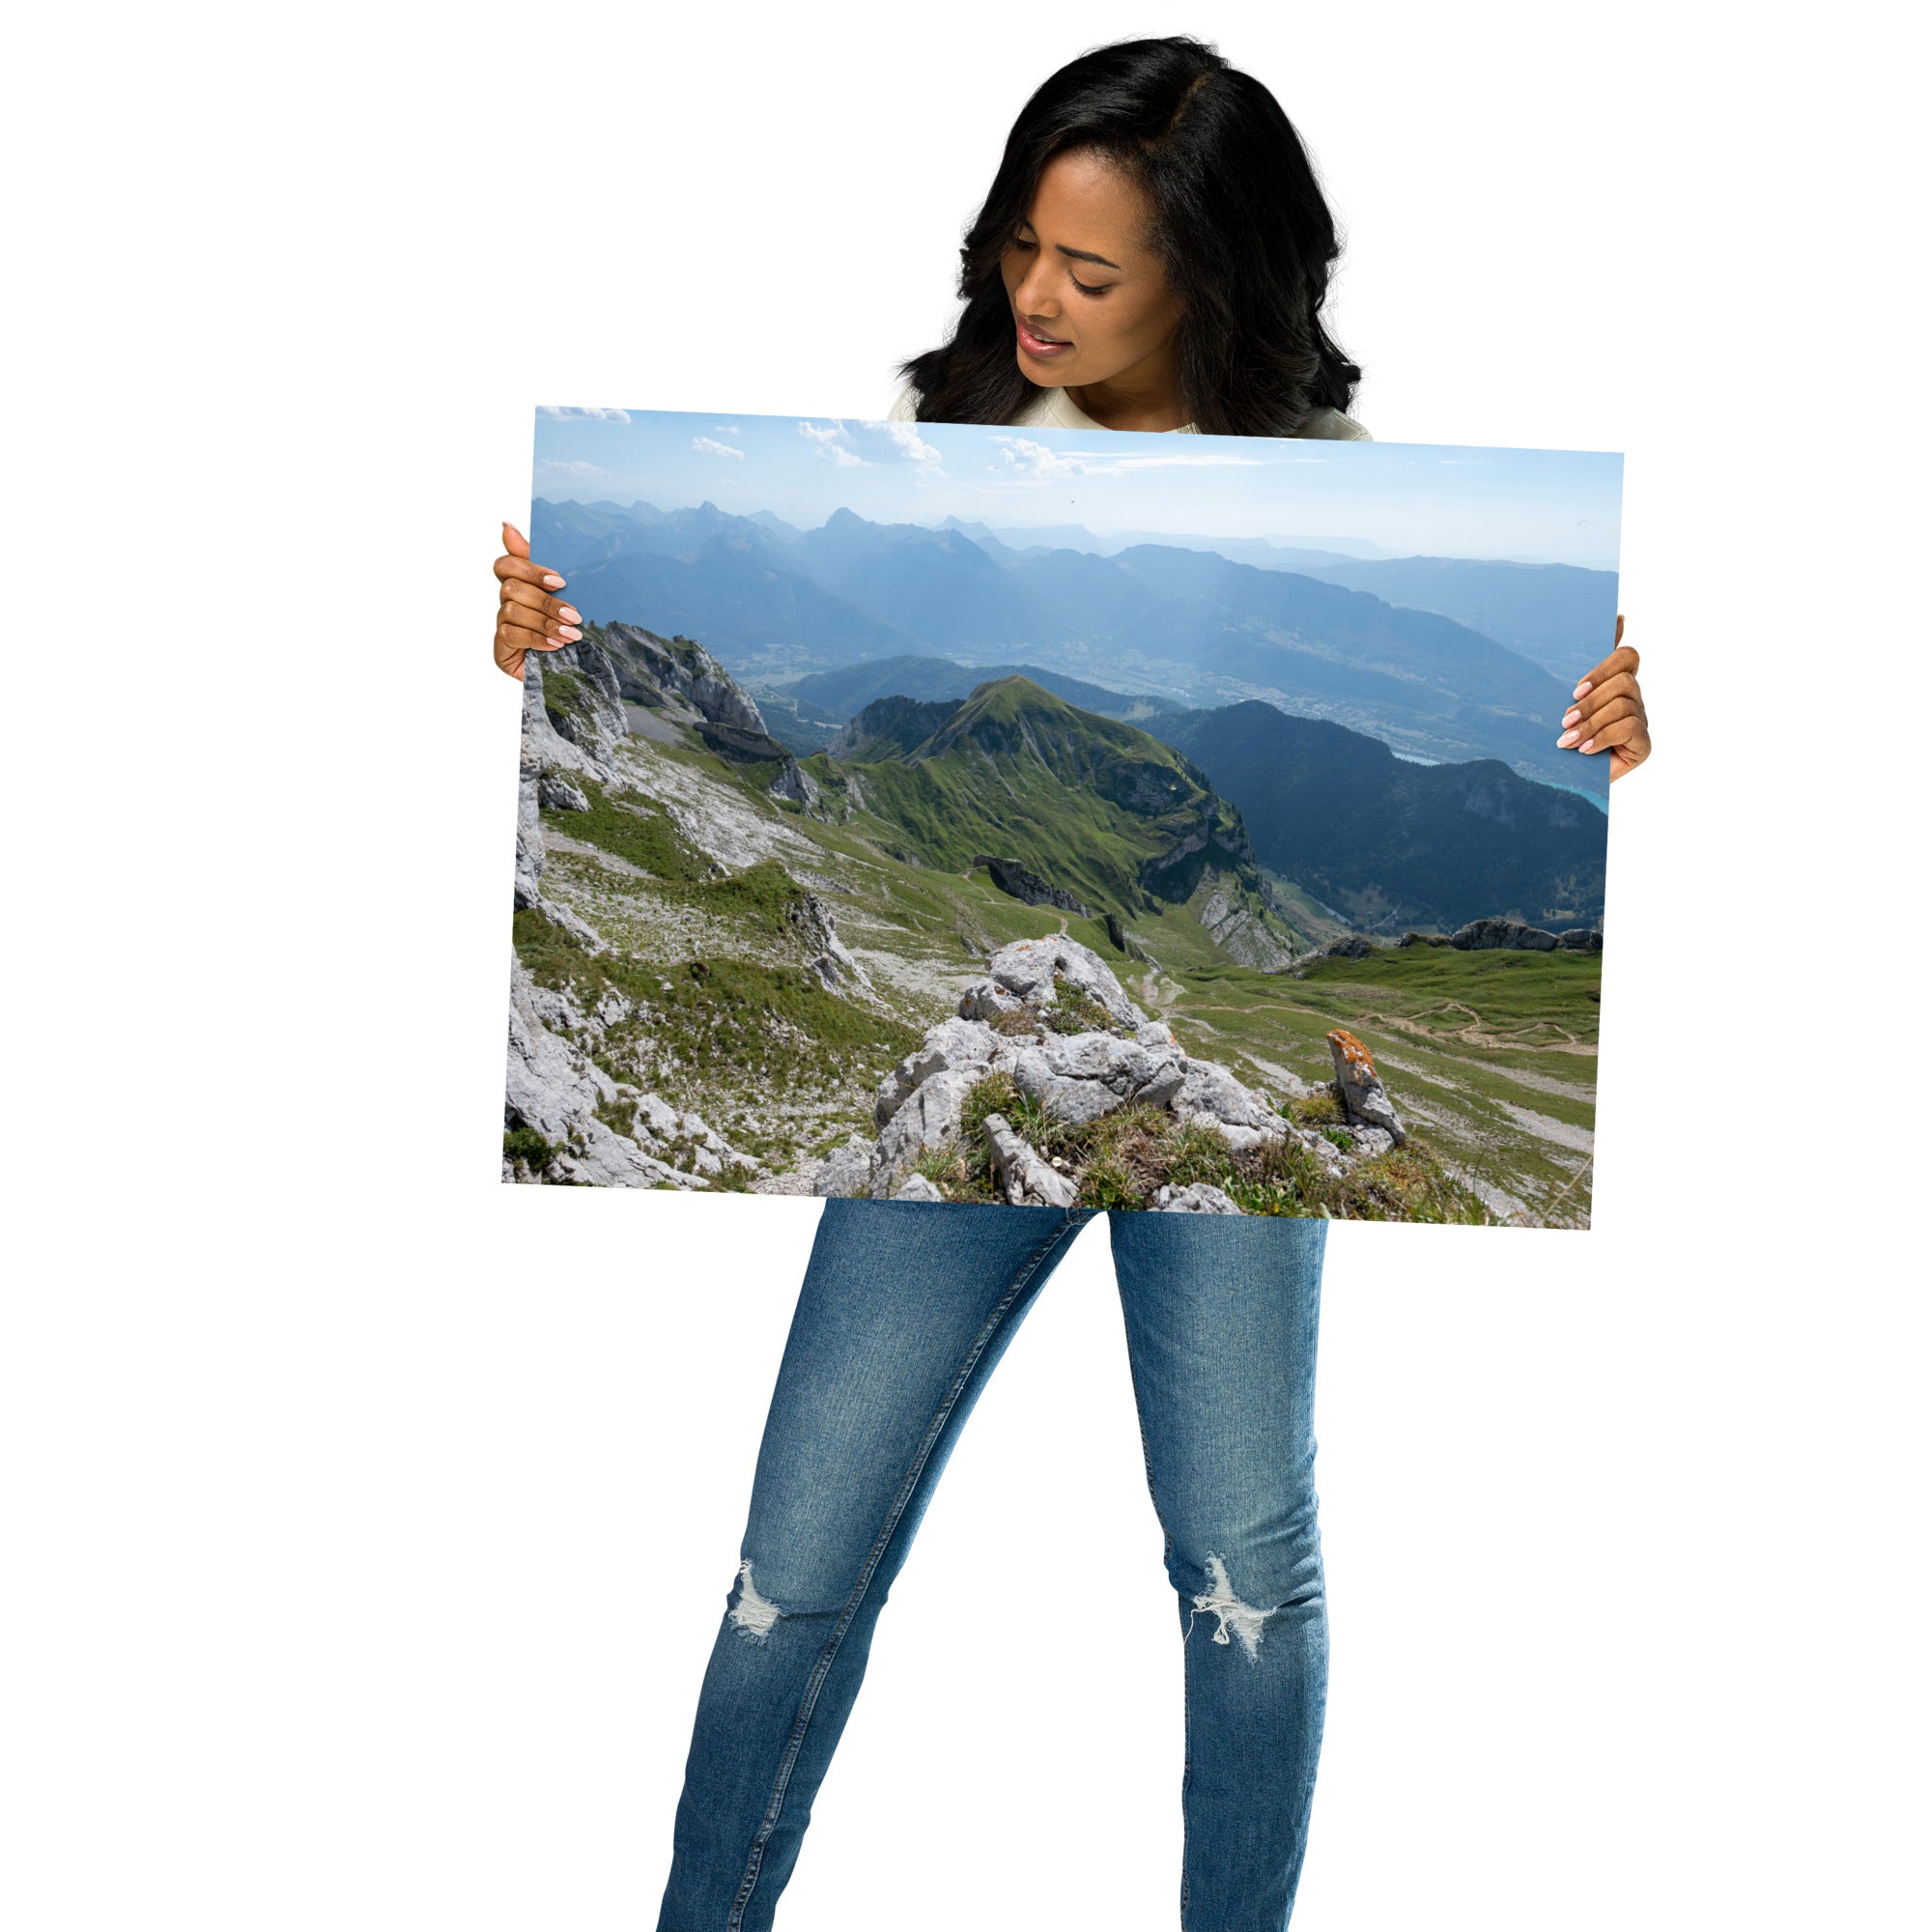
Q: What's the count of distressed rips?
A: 2